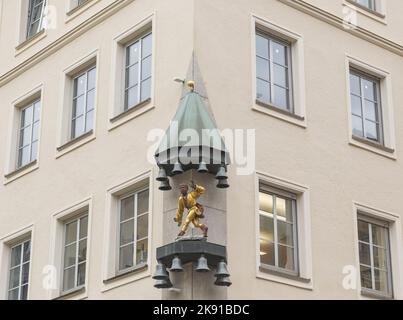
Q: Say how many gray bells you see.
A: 12